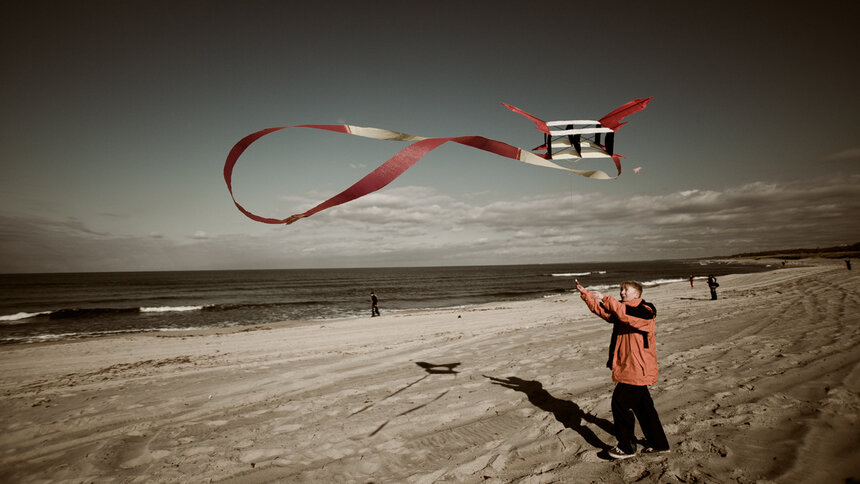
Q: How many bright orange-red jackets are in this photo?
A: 1